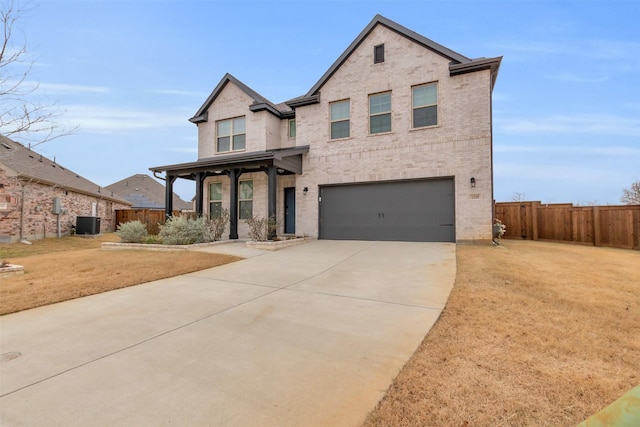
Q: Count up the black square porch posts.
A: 4